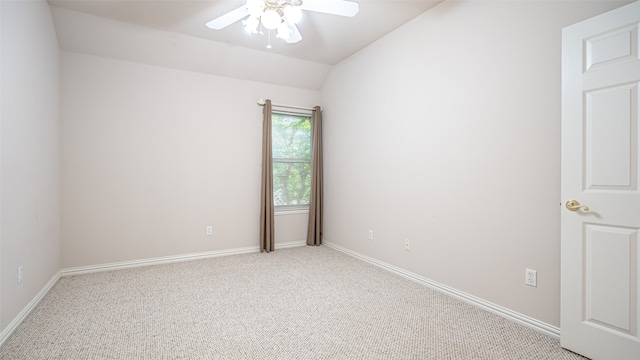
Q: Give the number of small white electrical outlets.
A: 5